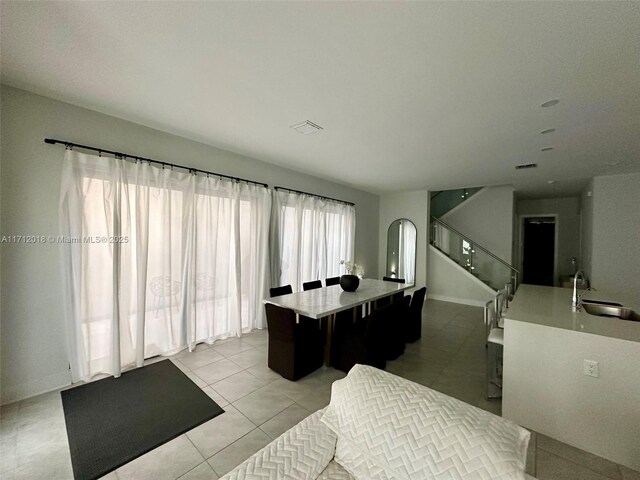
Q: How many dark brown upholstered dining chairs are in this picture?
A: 8